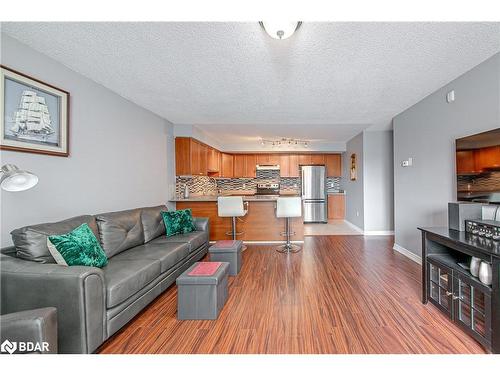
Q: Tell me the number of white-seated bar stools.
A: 2